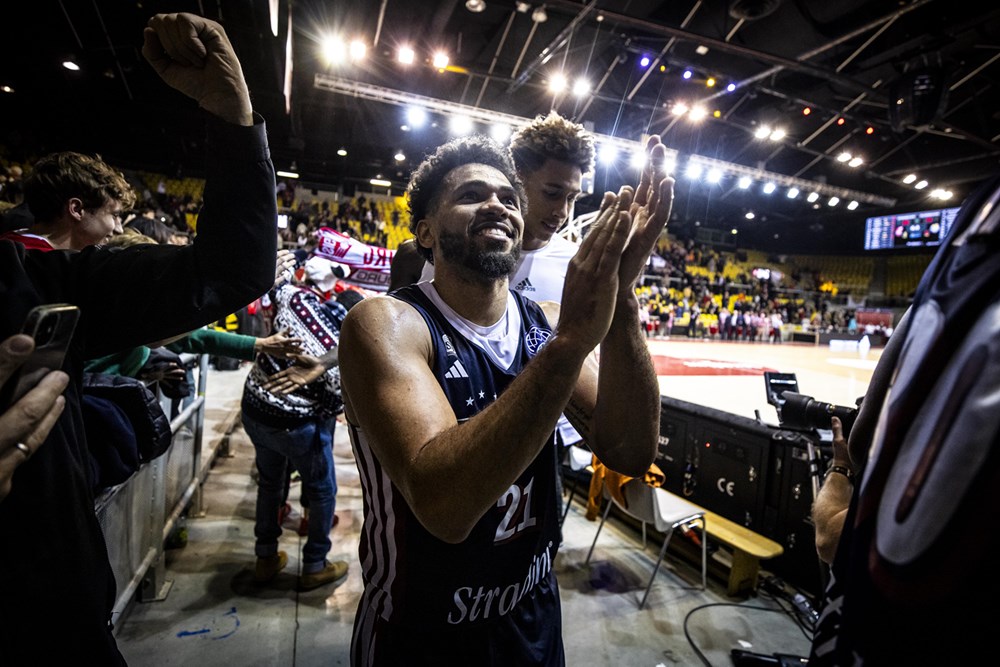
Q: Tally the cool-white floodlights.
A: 14